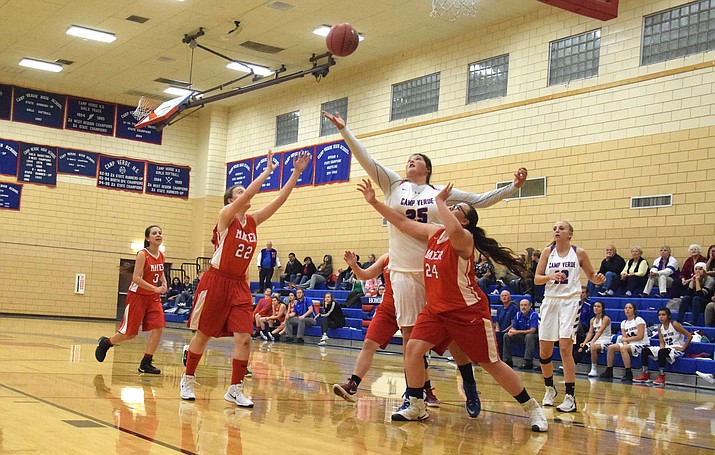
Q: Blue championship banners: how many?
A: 14